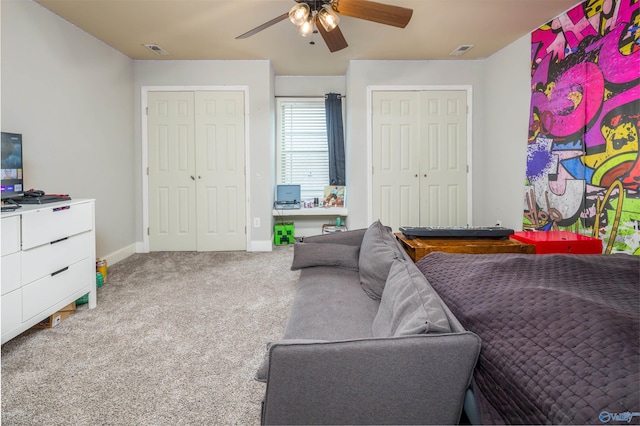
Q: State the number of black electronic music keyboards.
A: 1